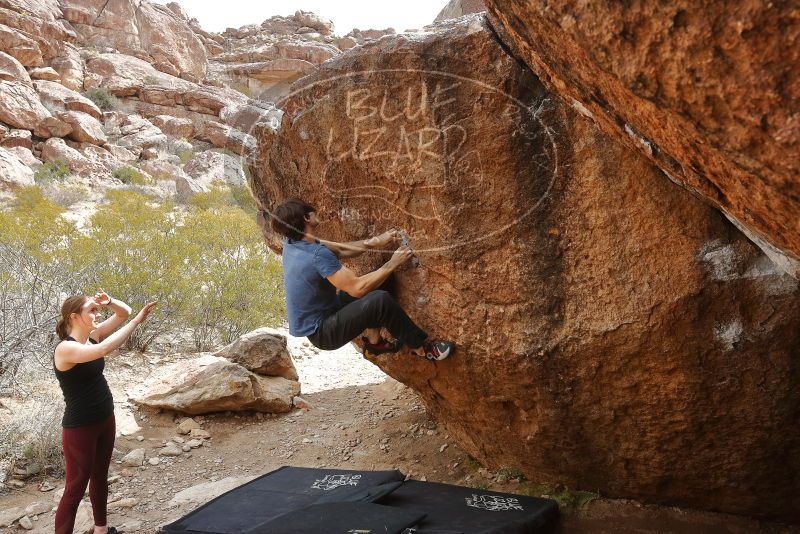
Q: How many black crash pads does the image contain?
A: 3